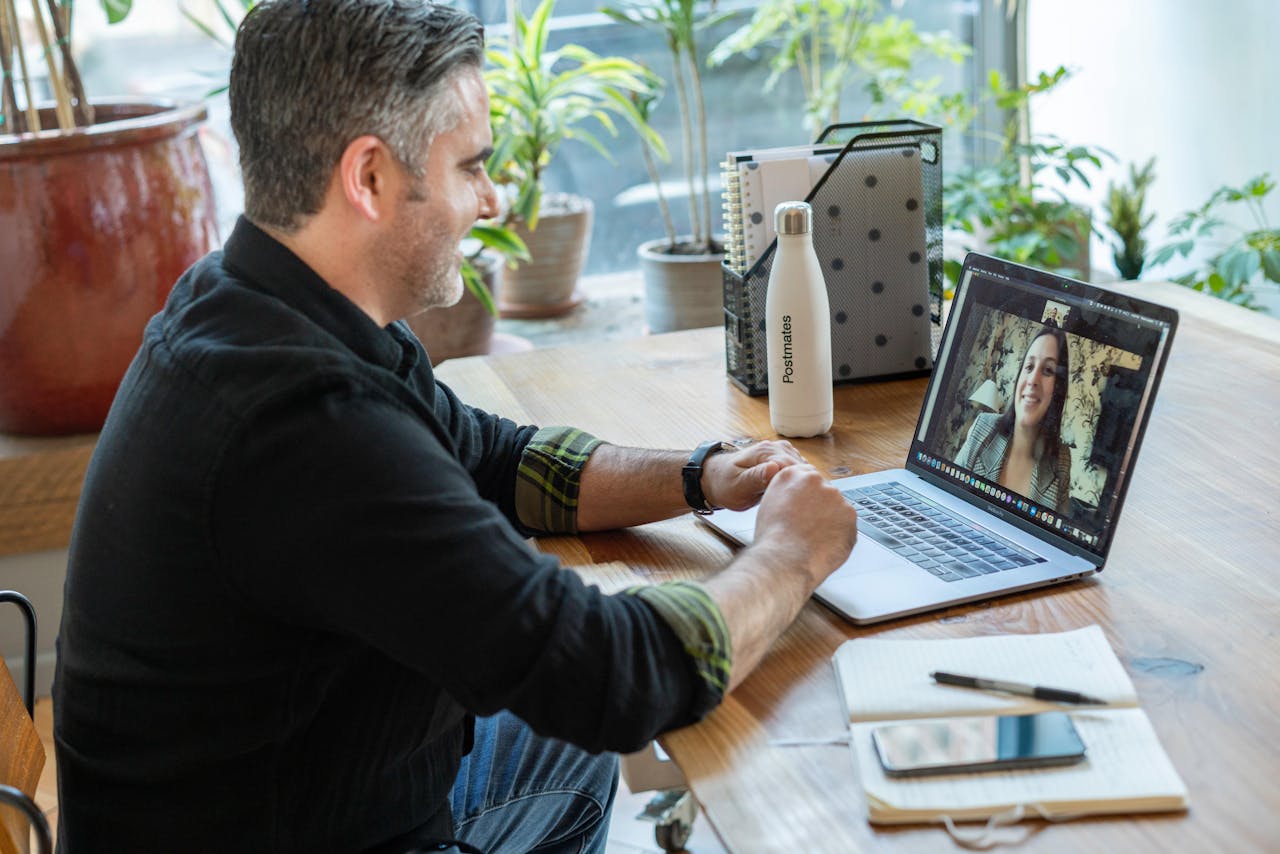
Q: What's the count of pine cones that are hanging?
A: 0